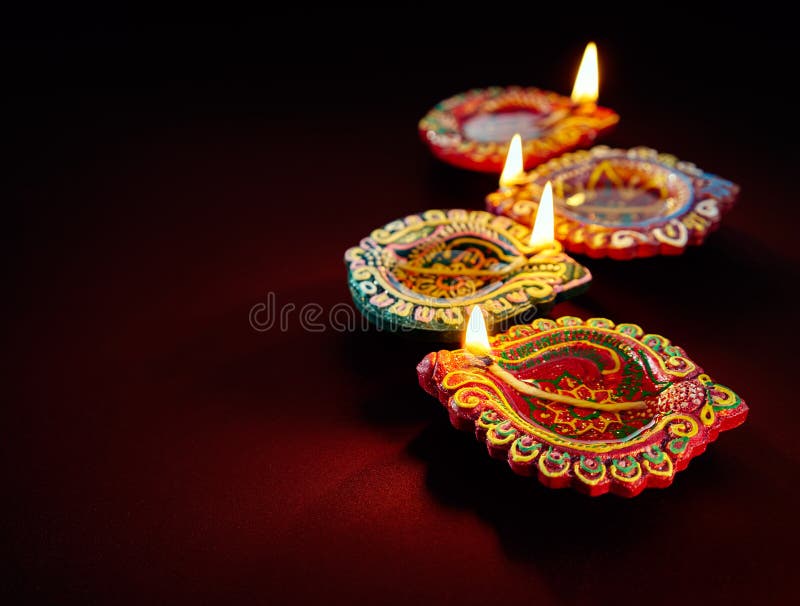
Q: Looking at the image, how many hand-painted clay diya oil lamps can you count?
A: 4